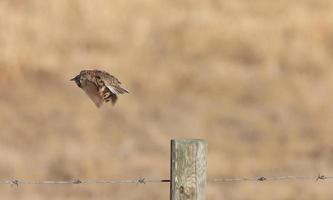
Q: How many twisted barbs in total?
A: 5